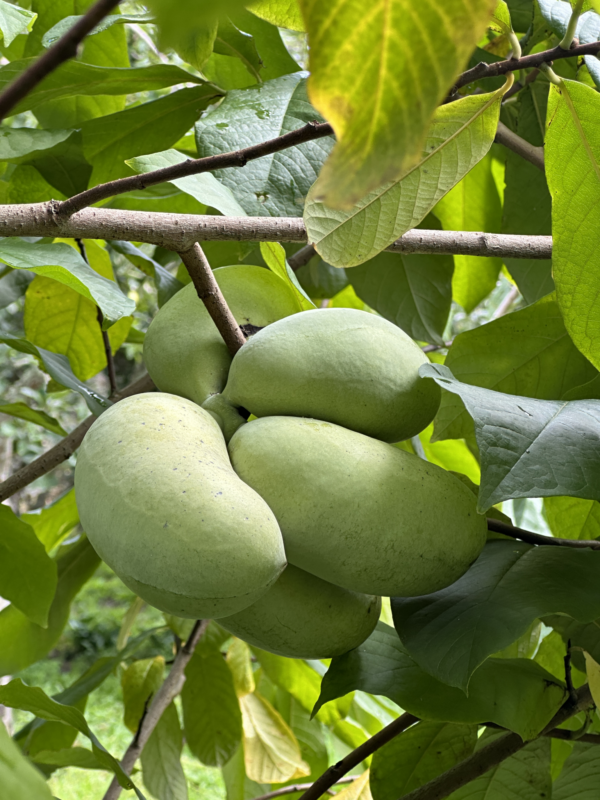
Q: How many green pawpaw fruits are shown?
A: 5